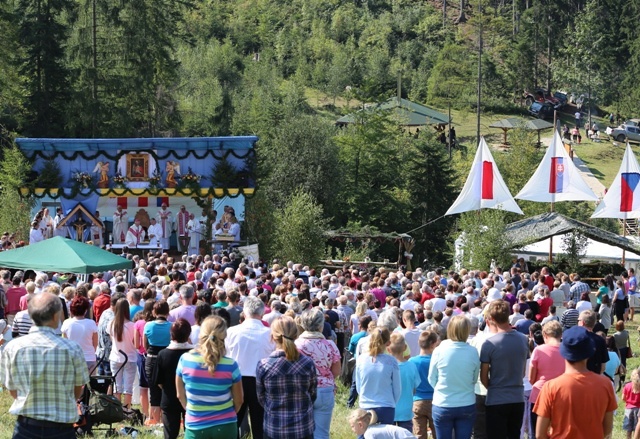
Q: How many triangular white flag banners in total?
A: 3